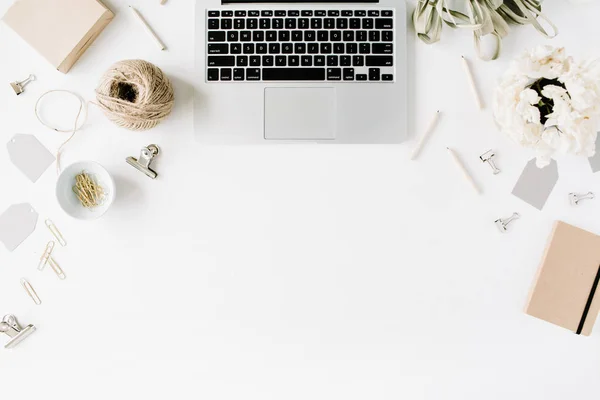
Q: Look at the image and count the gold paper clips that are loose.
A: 4